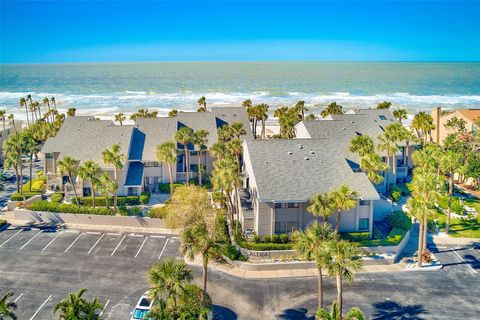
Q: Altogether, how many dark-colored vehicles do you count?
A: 0